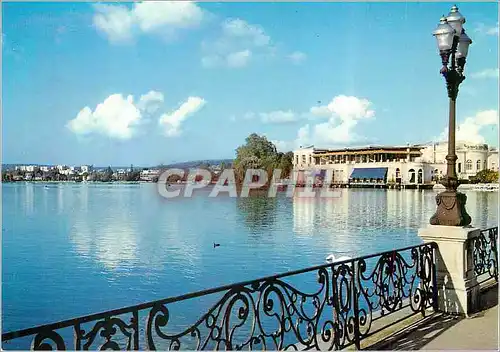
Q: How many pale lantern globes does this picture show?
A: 3